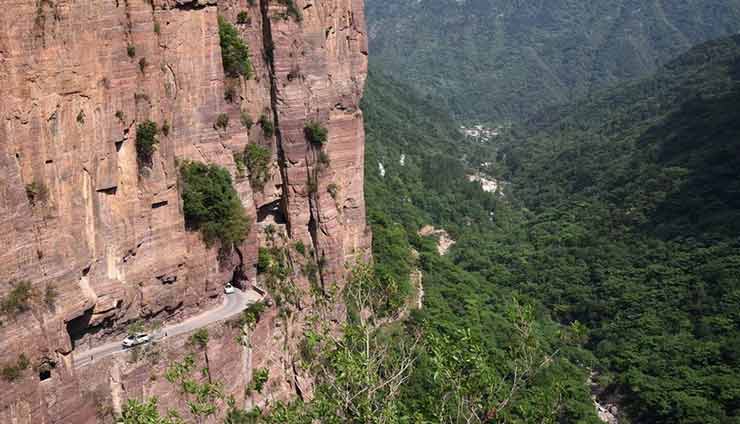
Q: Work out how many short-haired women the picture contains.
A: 0